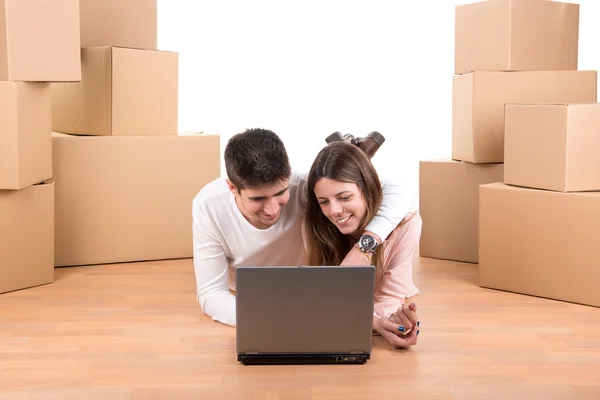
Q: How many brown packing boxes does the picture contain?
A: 11